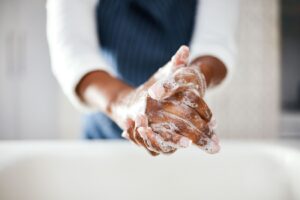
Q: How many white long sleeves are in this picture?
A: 2